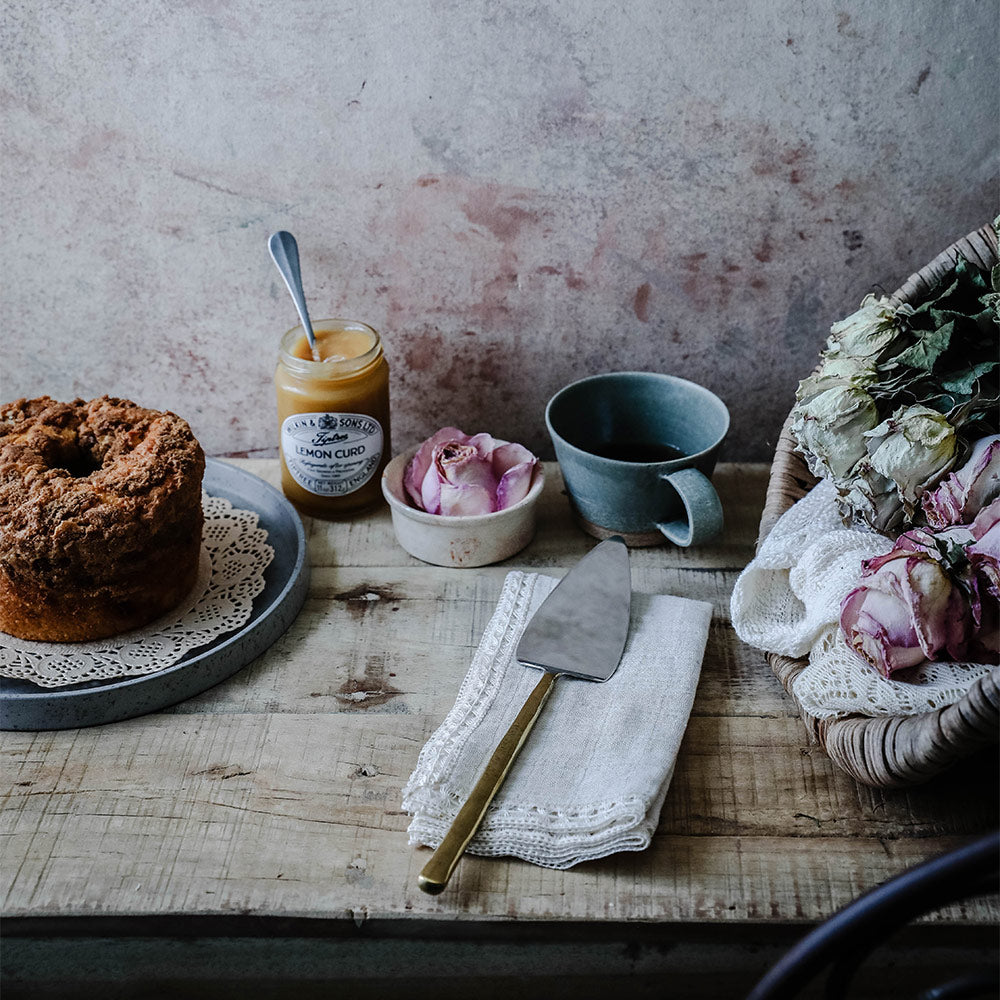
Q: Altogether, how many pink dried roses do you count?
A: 4